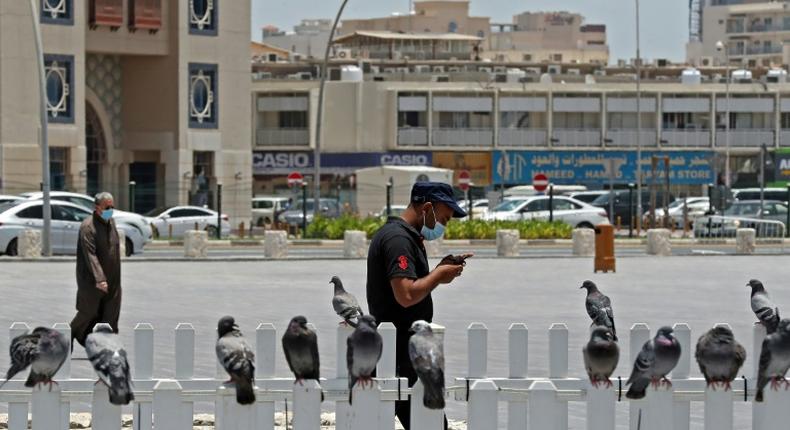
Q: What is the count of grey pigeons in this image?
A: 13